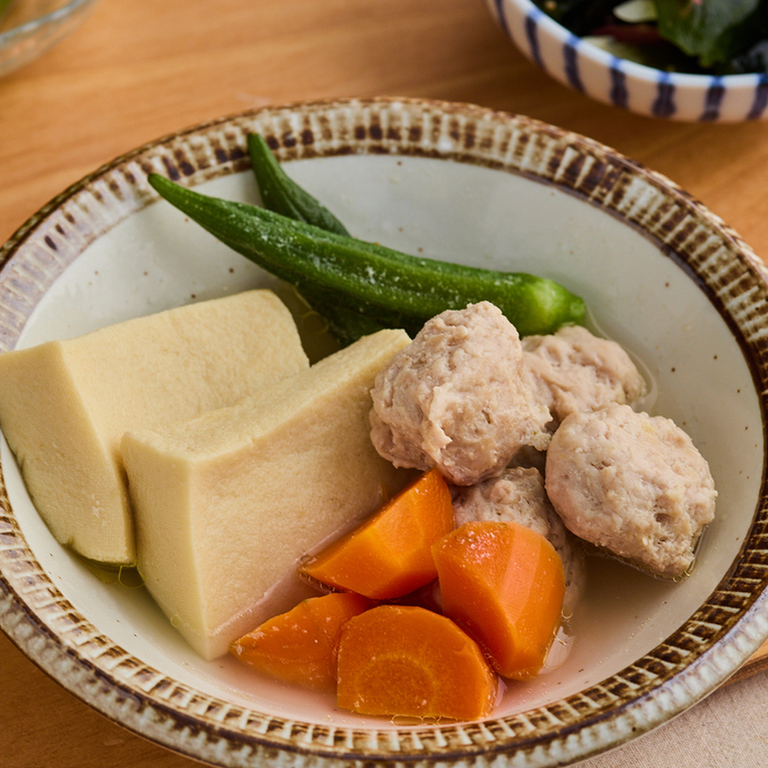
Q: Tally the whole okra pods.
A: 2